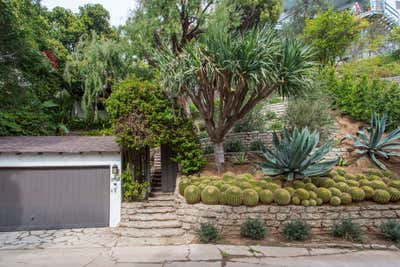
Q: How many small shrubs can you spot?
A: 5